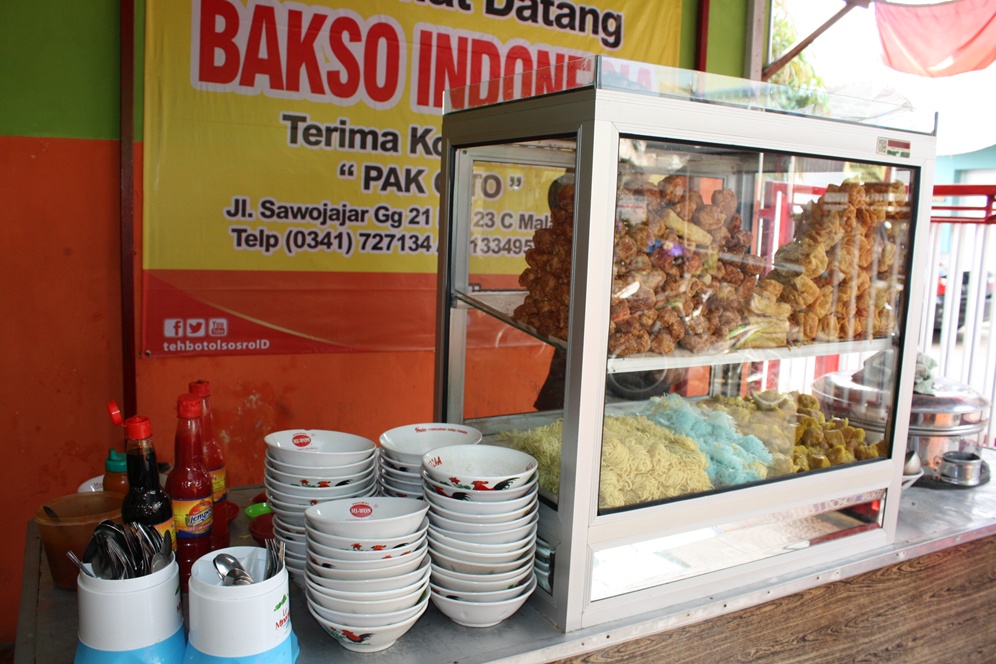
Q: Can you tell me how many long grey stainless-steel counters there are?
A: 1